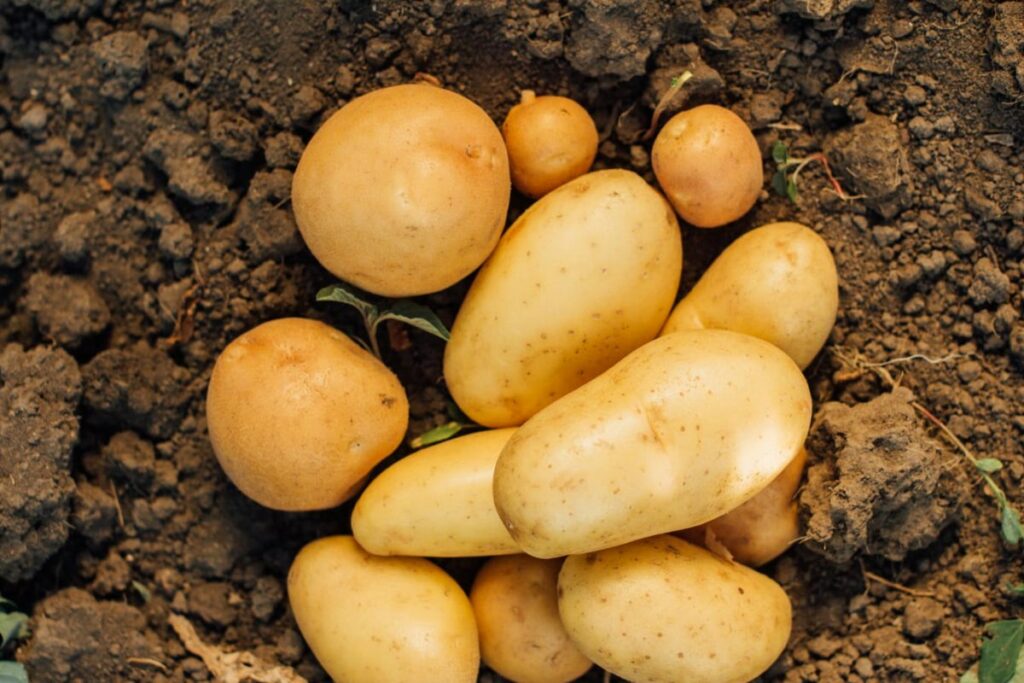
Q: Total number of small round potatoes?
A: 2